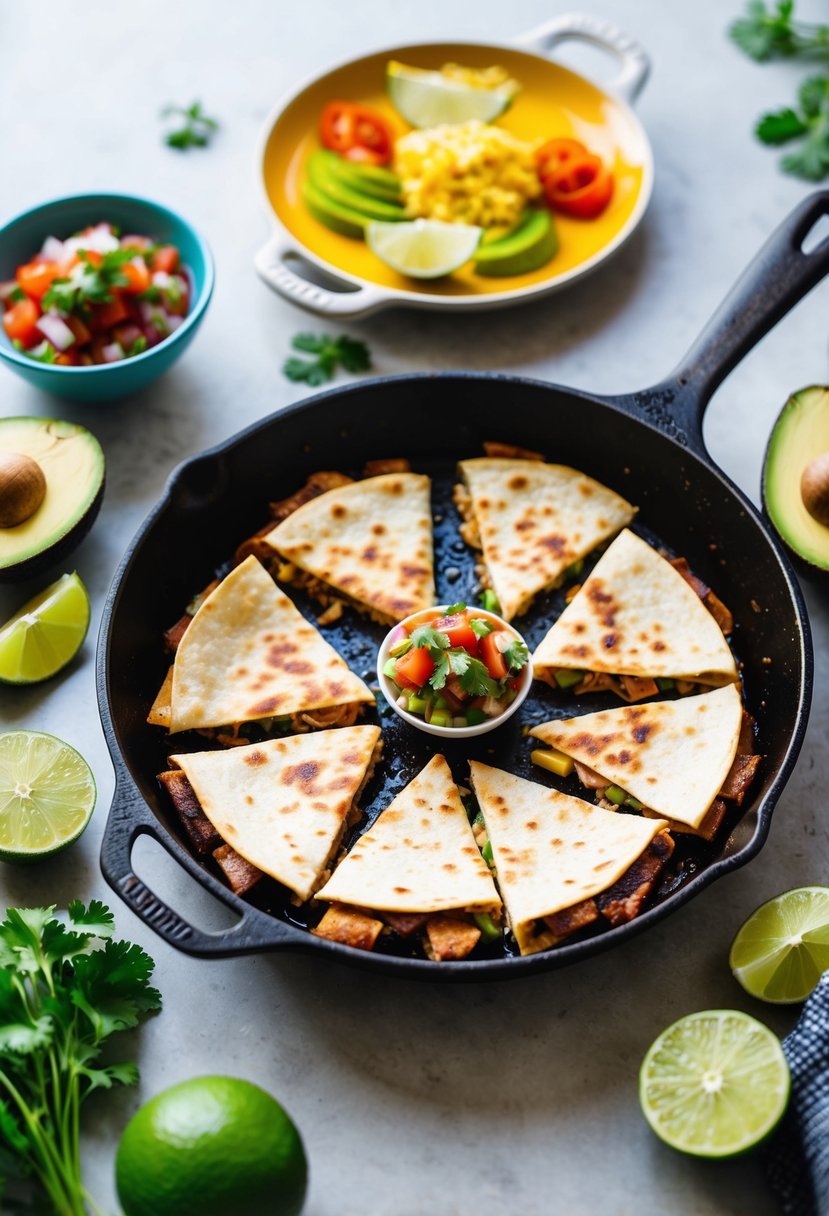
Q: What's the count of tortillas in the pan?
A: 8